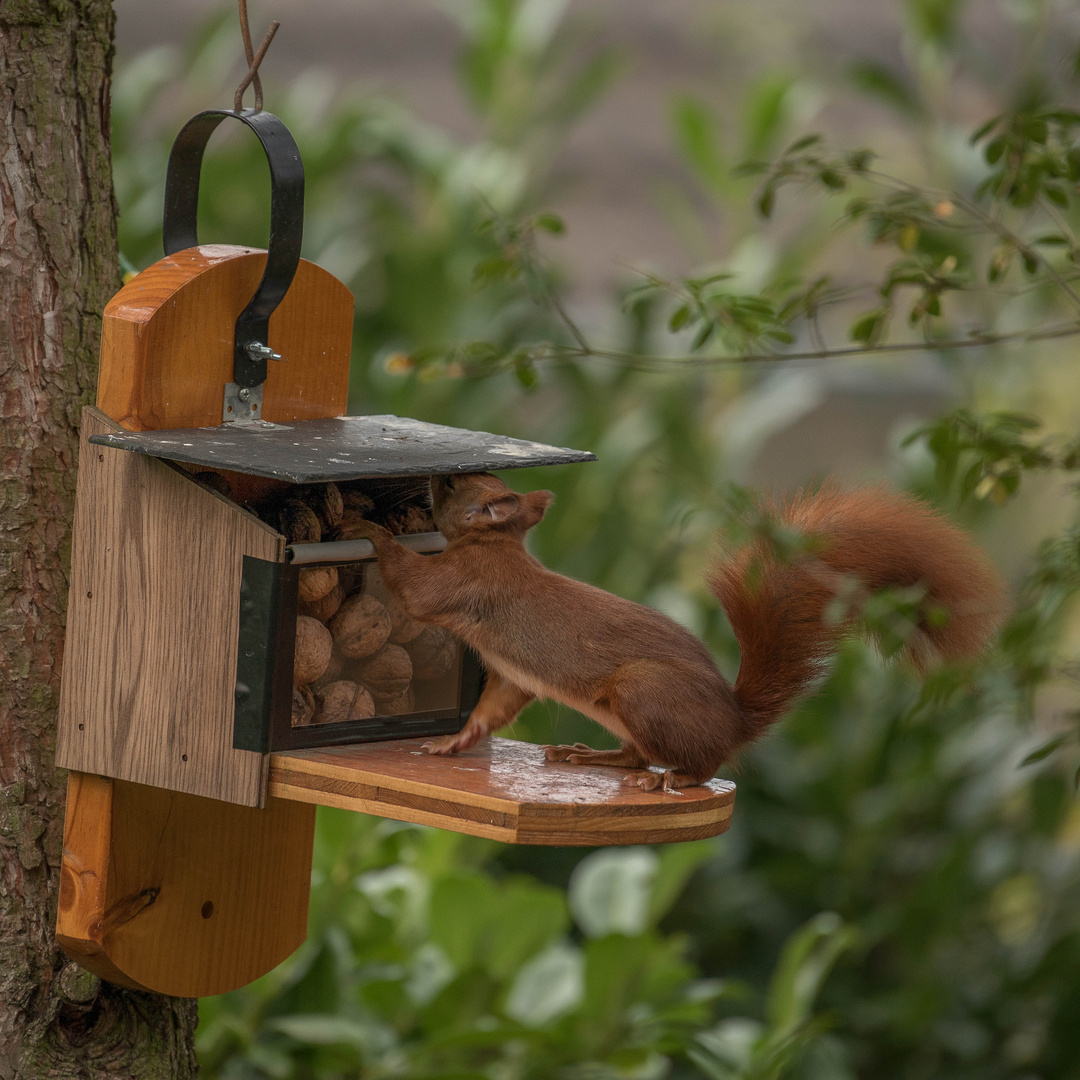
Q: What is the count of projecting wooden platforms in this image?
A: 1